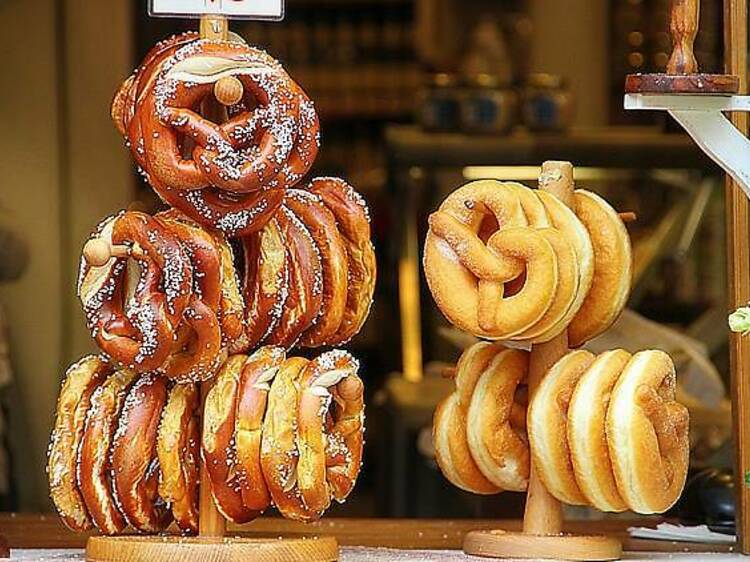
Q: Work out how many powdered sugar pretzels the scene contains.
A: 9